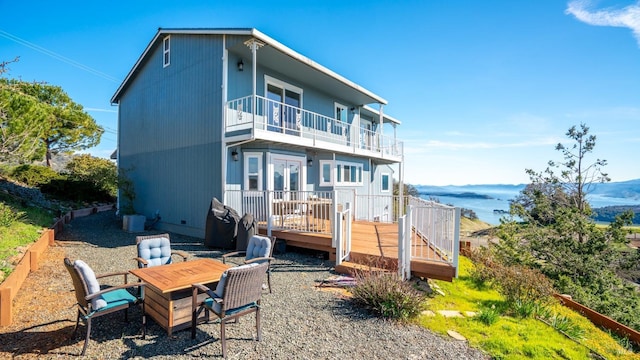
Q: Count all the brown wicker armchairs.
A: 4